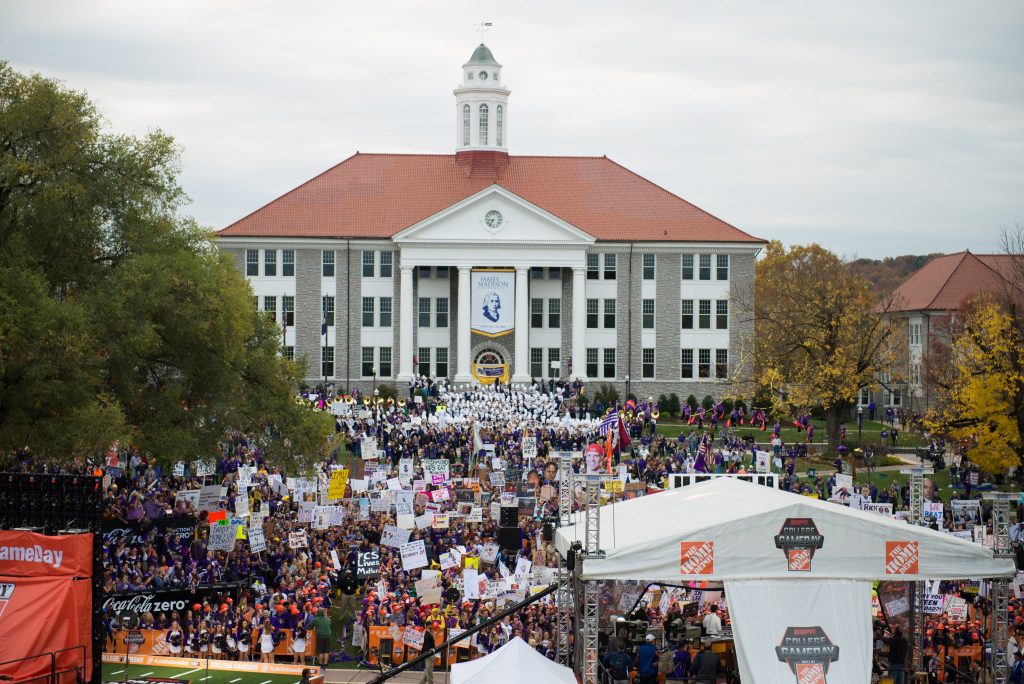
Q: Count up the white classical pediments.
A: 1